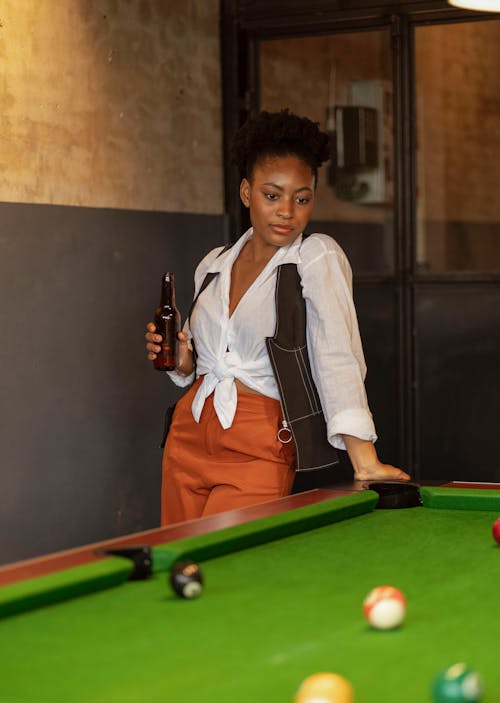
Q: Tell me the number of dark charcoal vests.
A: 1